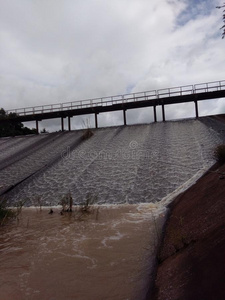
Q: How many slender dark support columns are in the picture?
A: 8